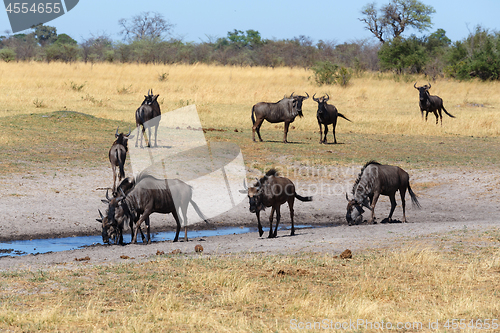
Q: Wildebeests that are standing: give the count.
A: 9